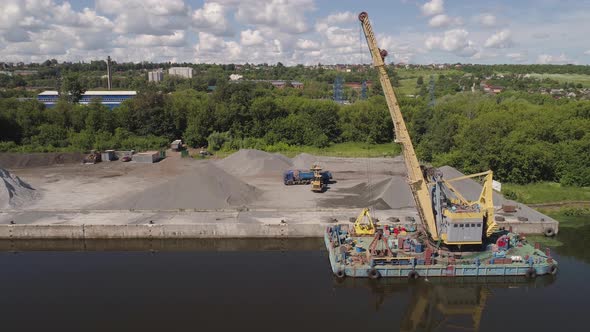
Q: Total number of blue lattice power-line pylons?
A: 3